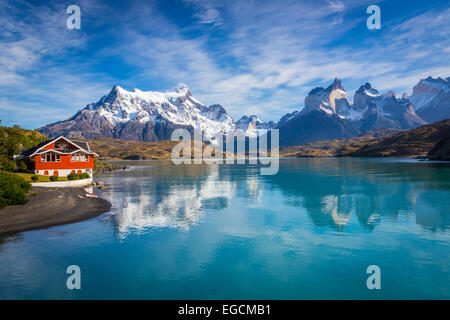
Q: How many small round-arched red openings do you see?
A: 4